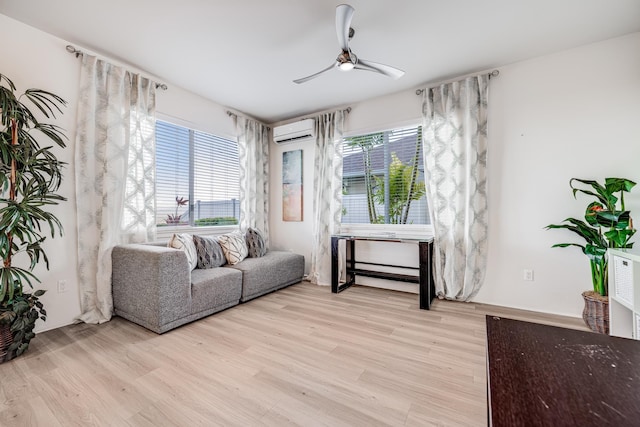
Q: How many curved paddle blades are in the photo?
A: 3